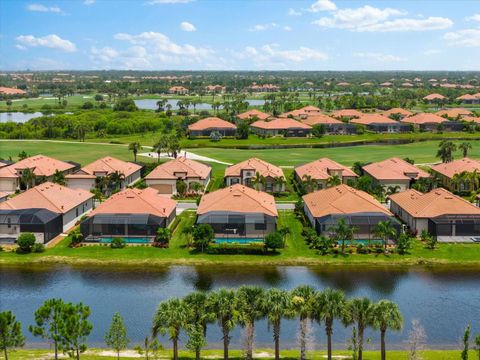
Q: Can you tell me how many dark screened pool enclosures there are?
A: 5